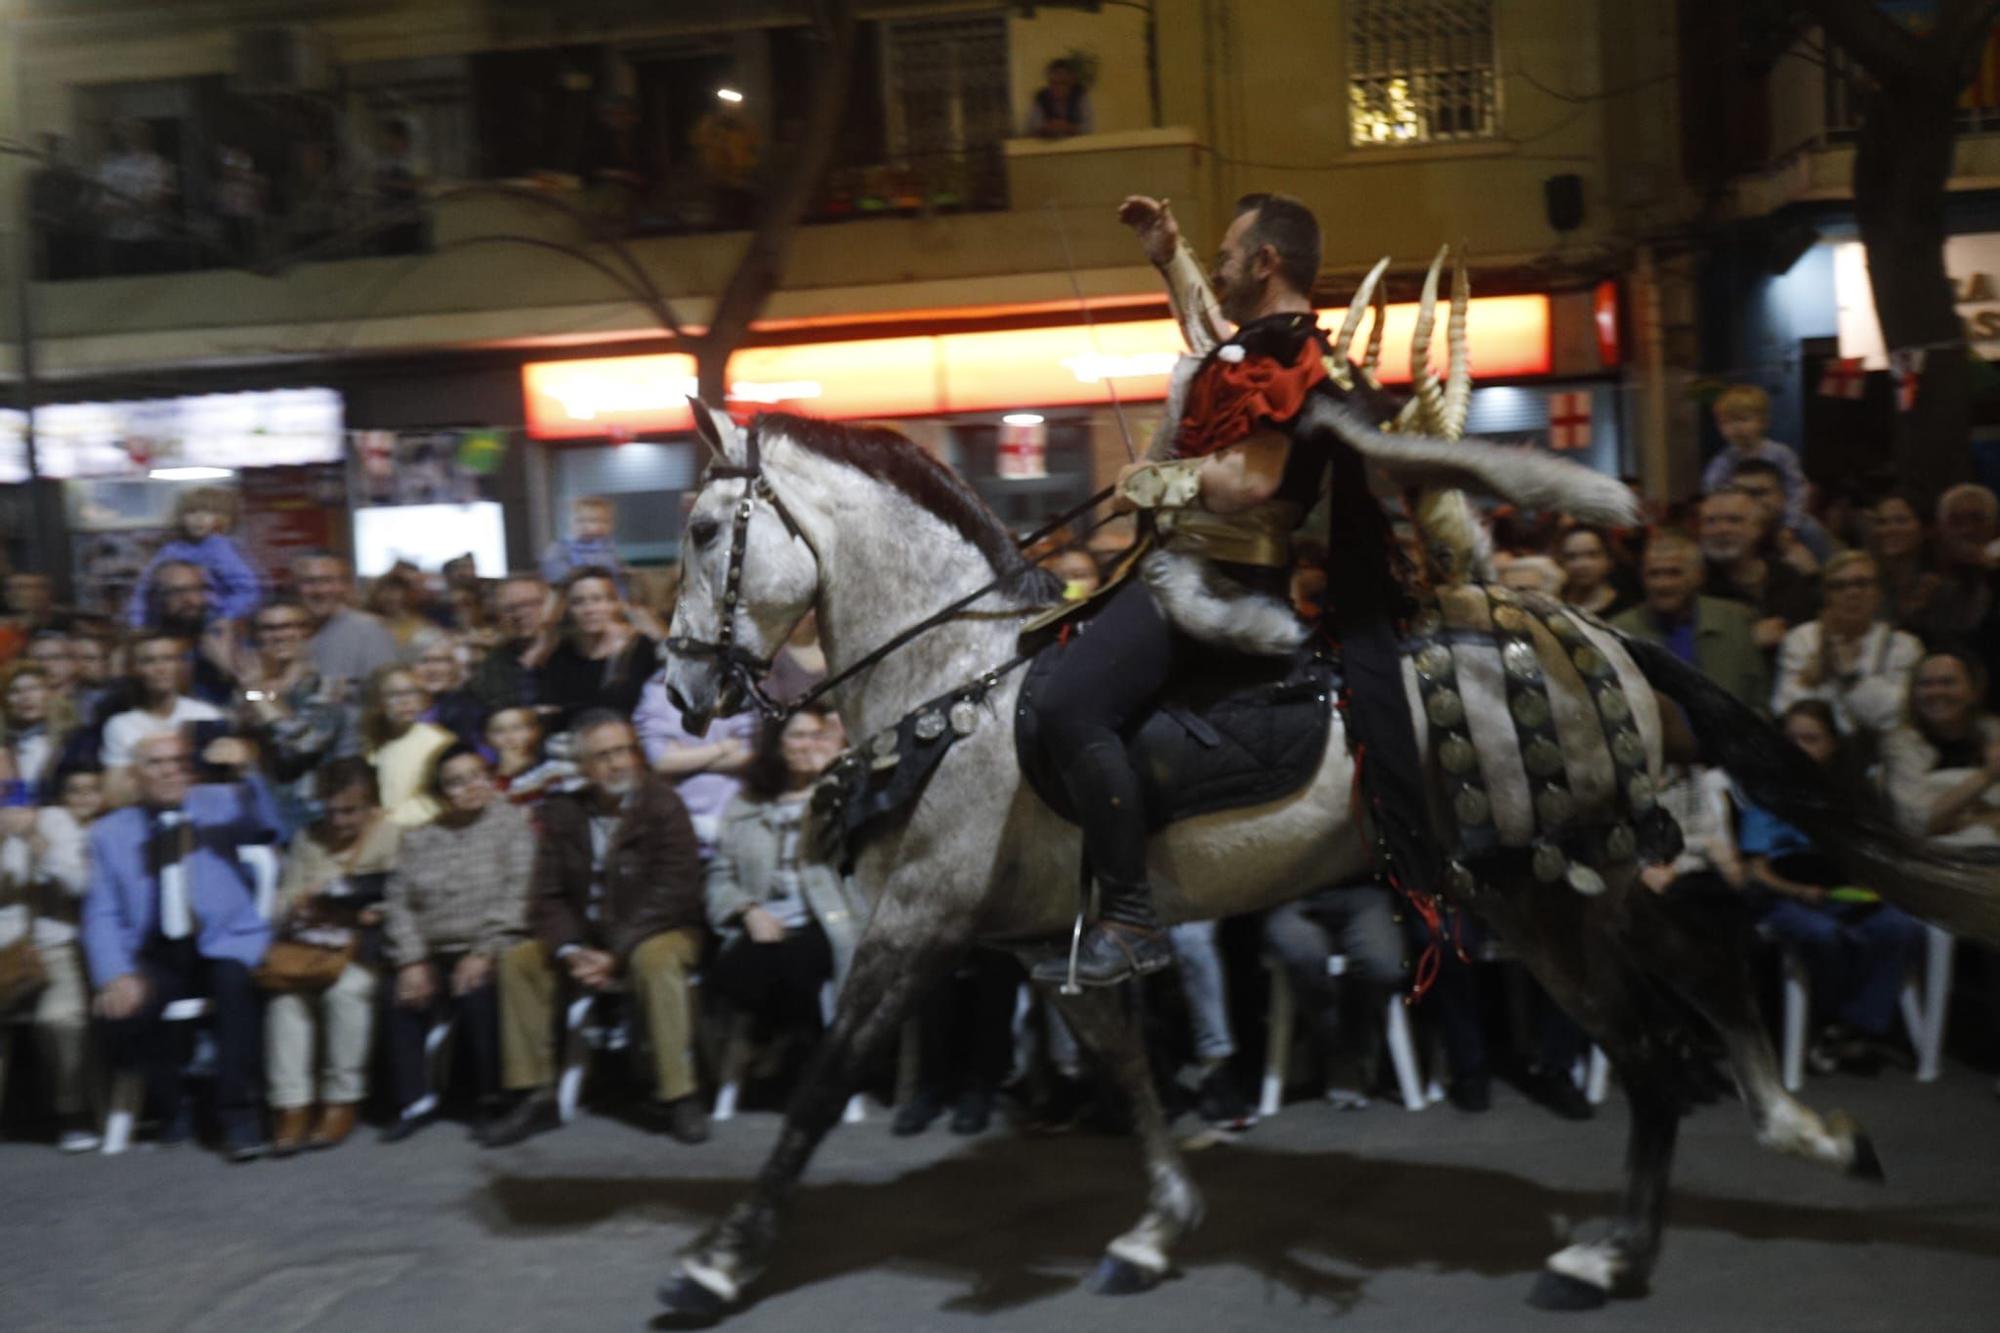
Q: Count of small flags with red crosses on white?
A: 5